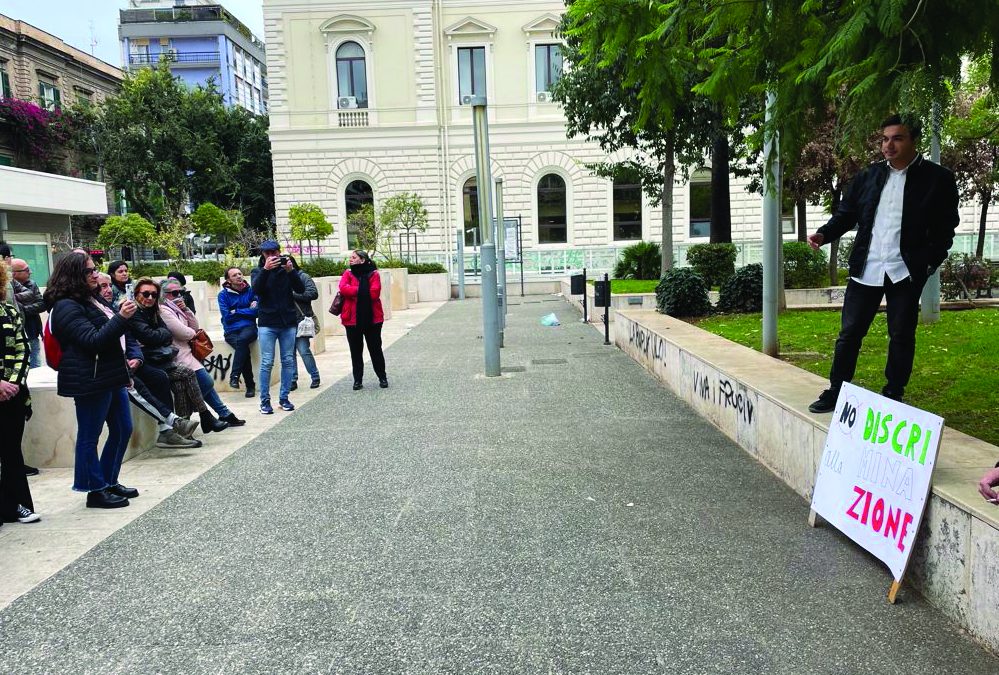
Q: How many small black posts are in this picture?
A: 2